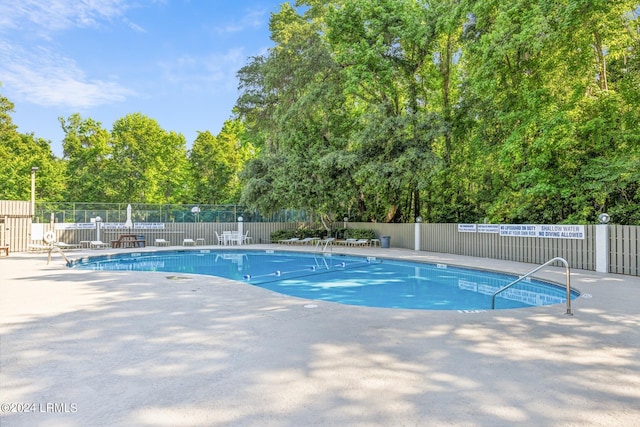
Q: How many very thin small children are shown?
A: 0